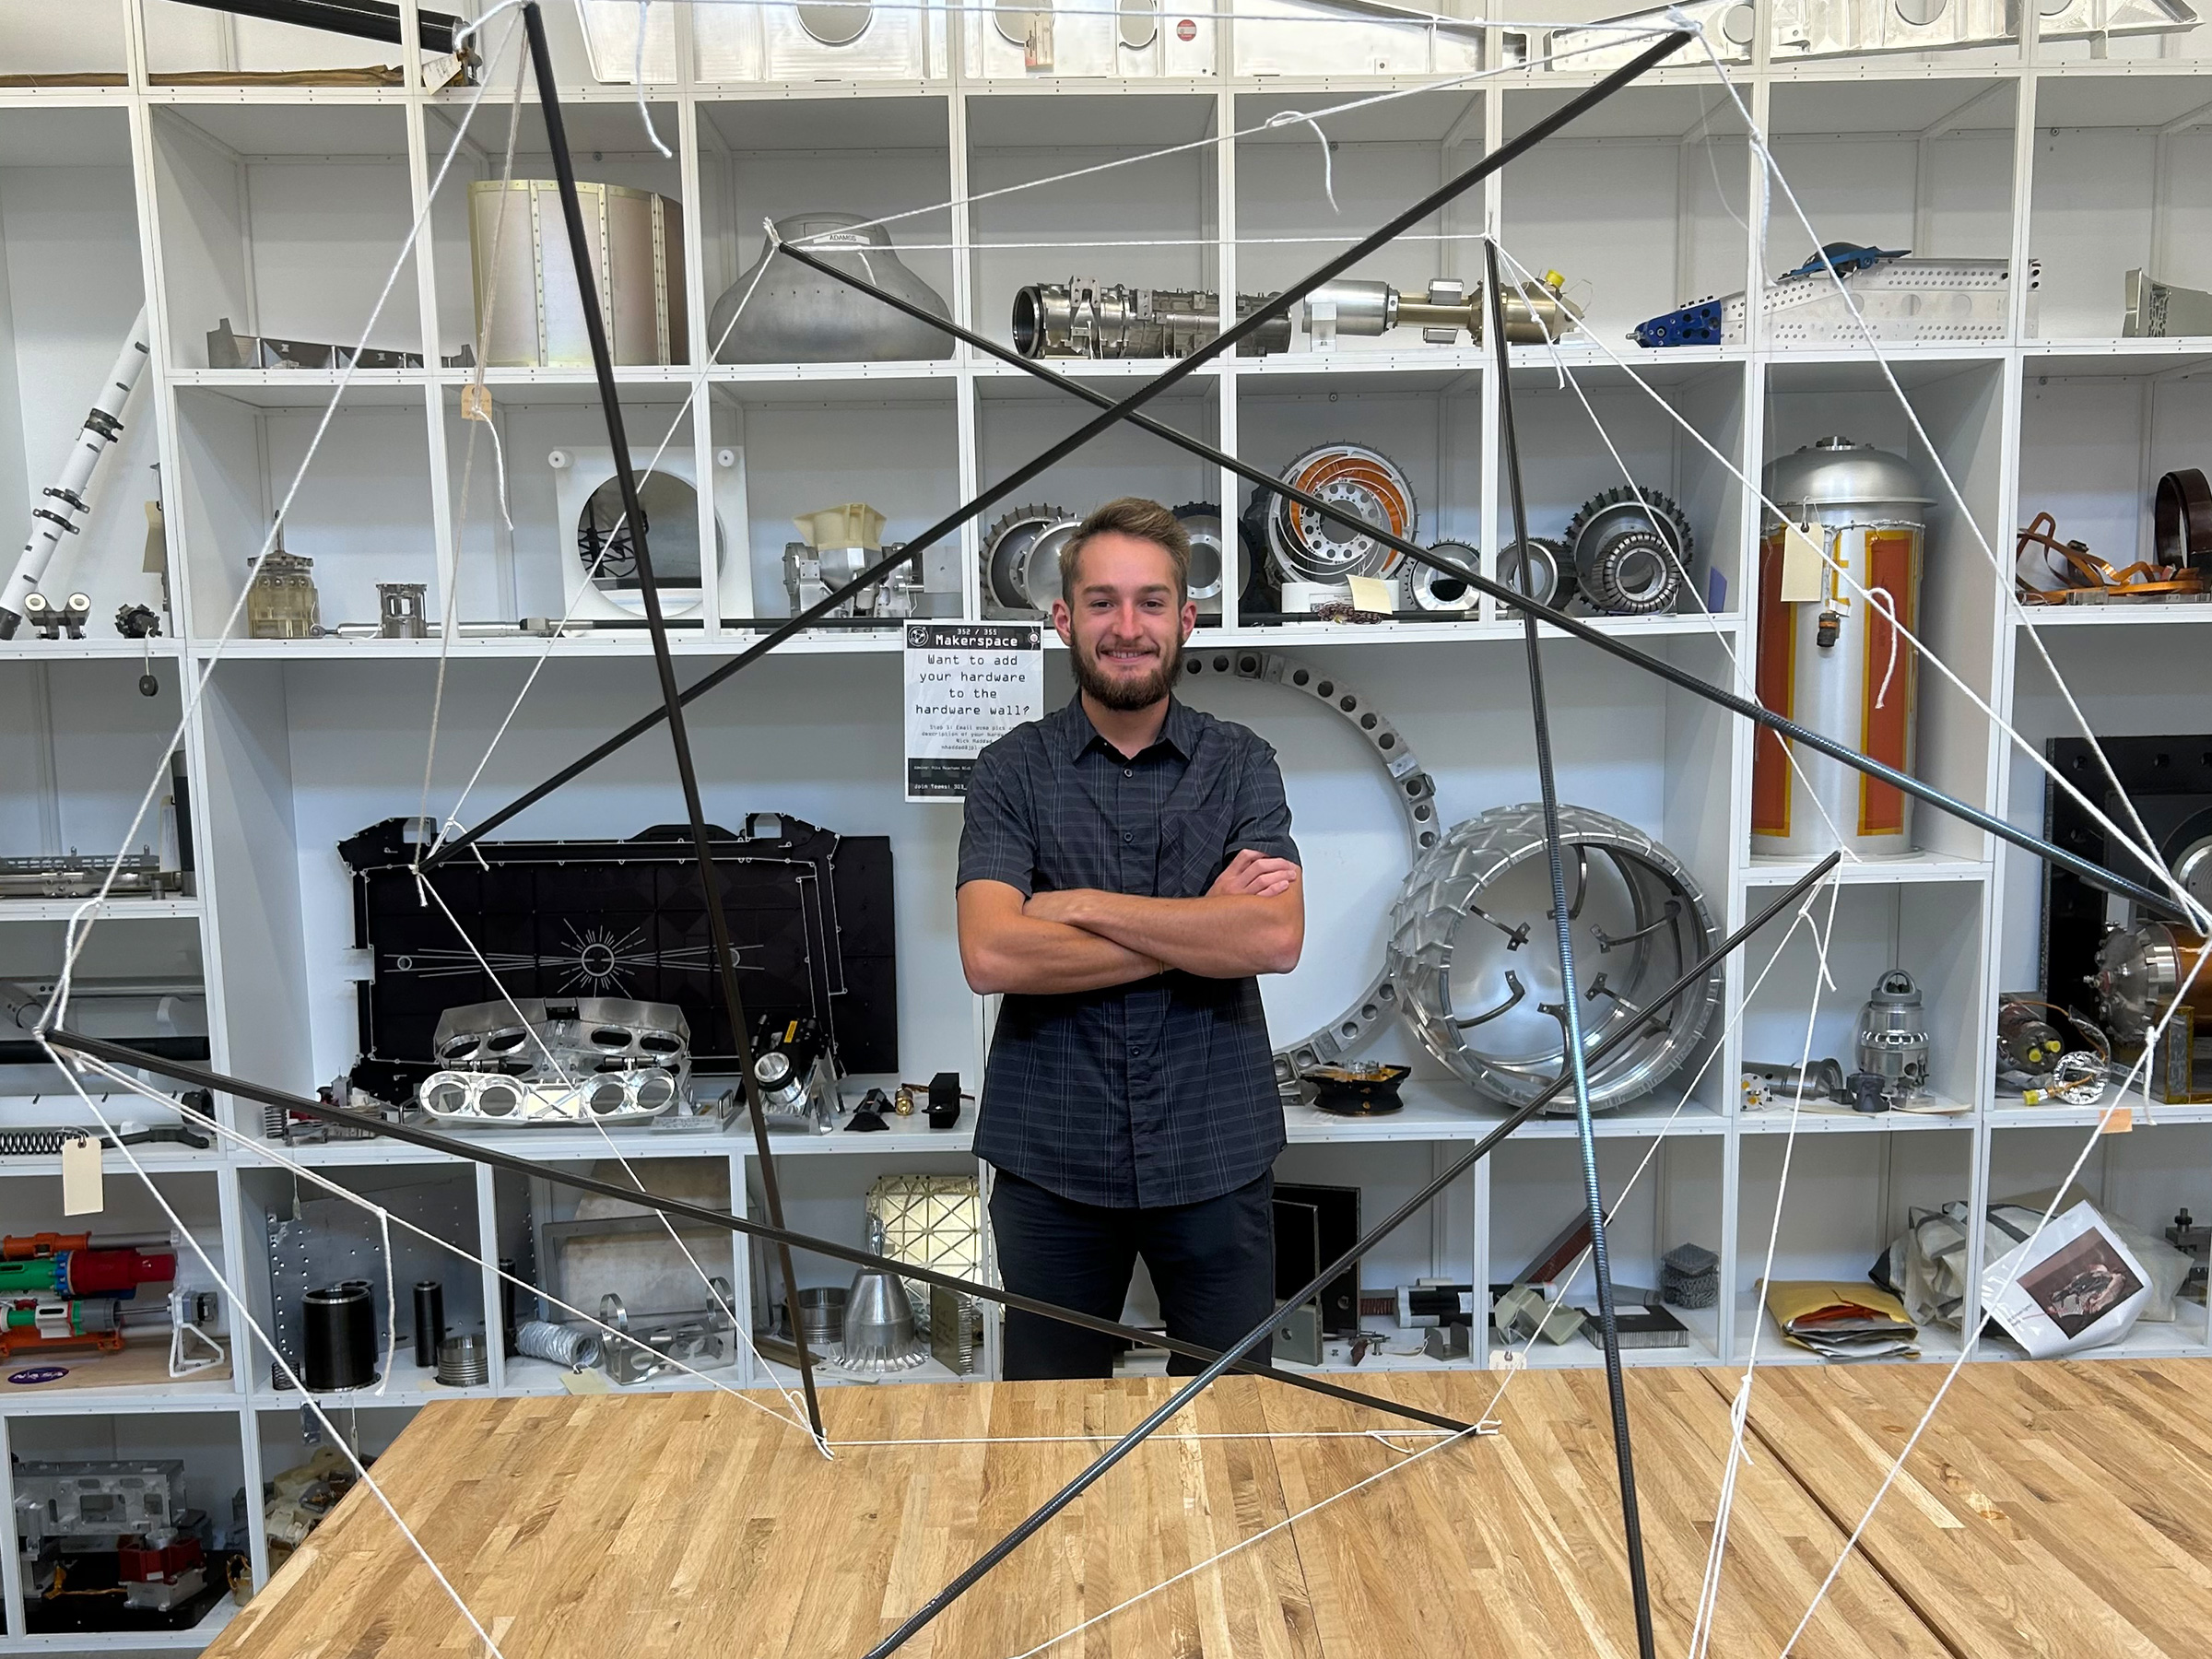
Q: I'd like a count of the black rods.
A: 6